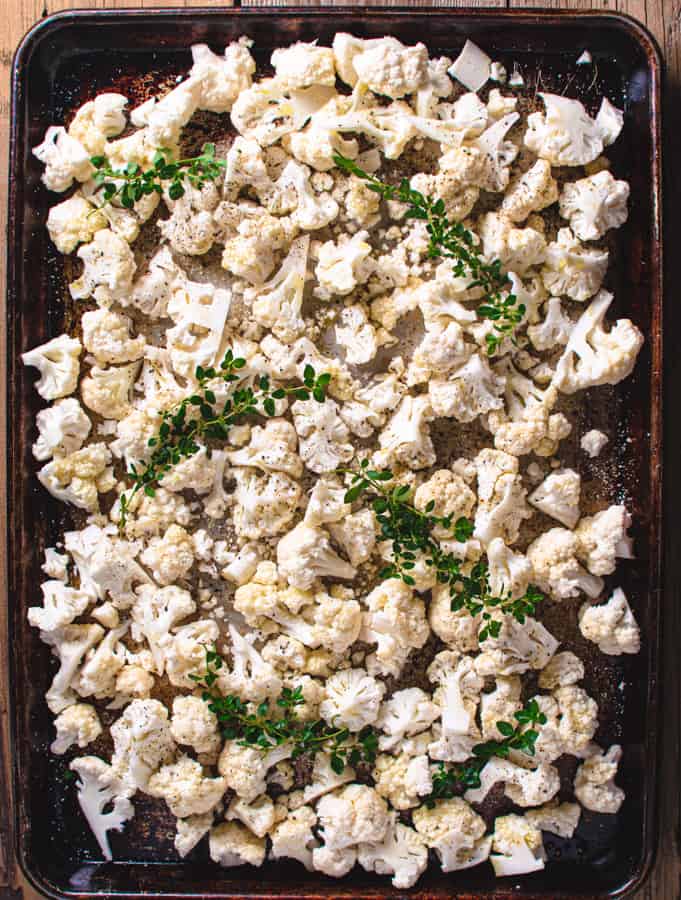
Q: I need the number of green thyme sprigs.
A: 6